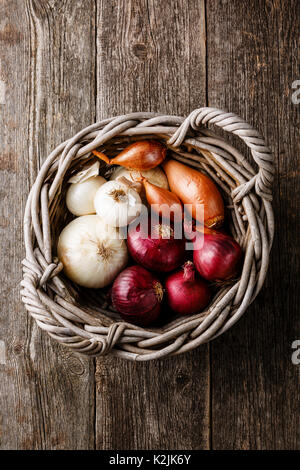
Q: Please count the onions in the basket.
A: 11